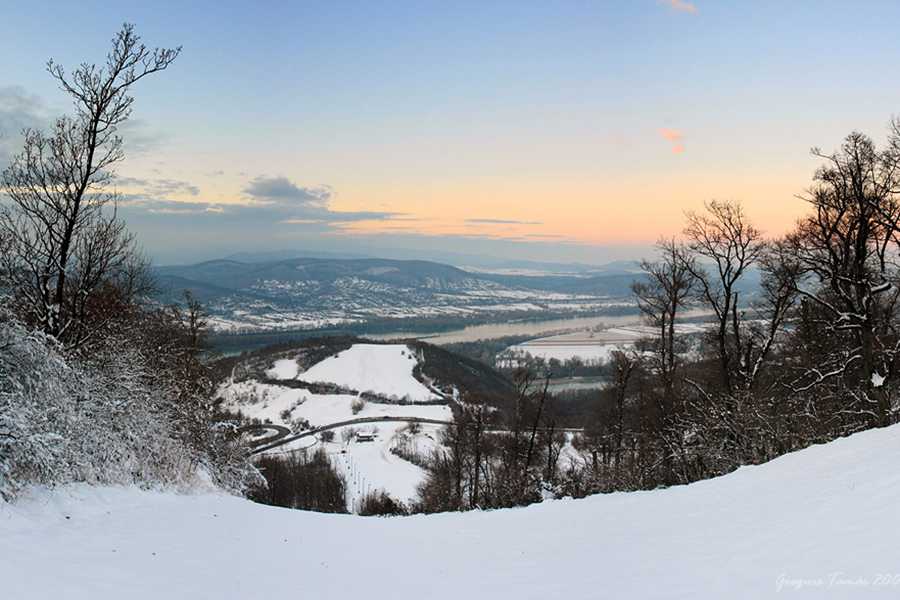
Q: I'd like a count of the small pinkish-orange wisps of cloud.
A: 2